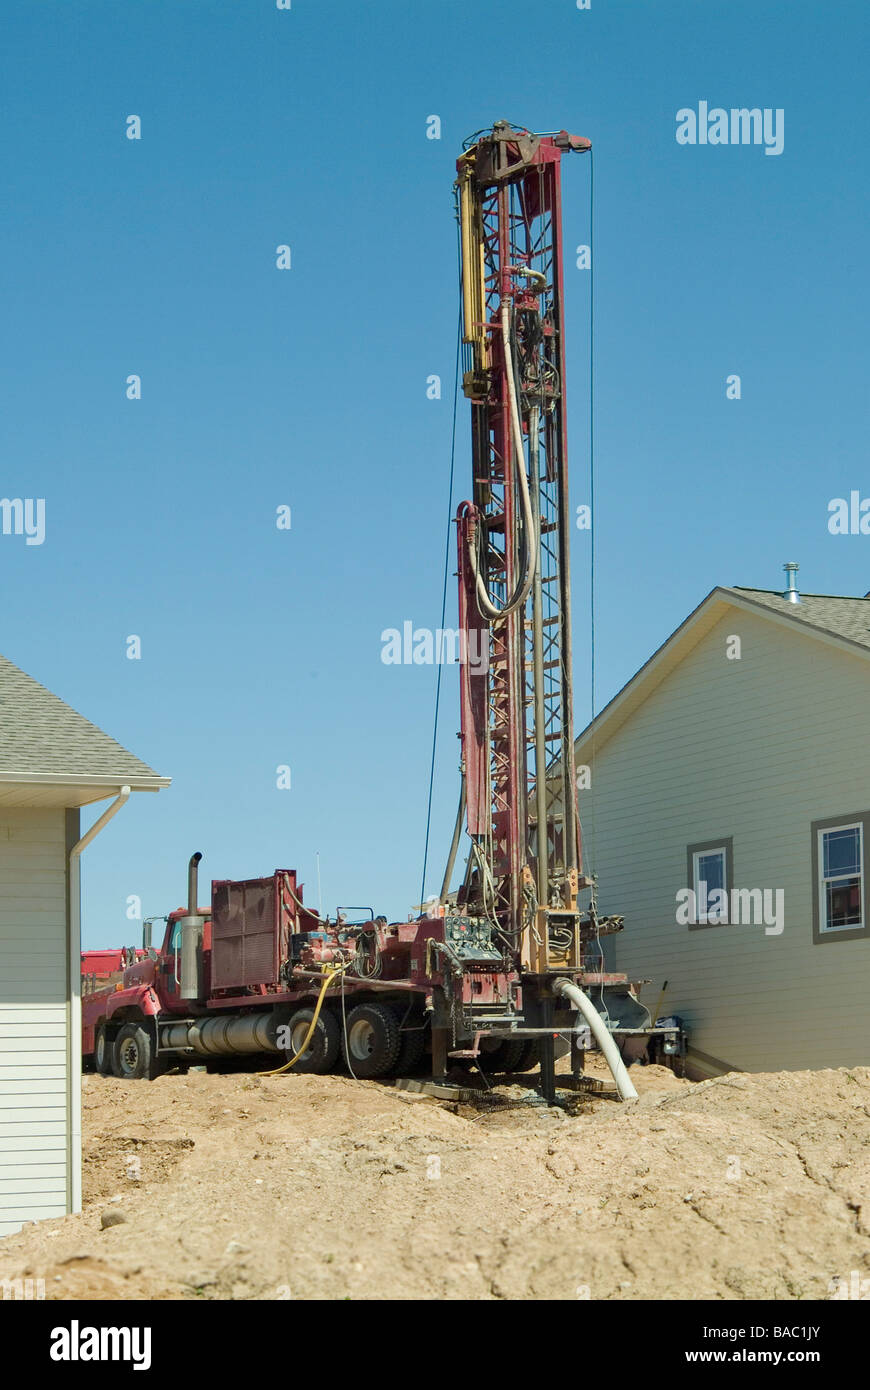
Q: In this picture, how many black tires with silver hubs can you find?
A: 4